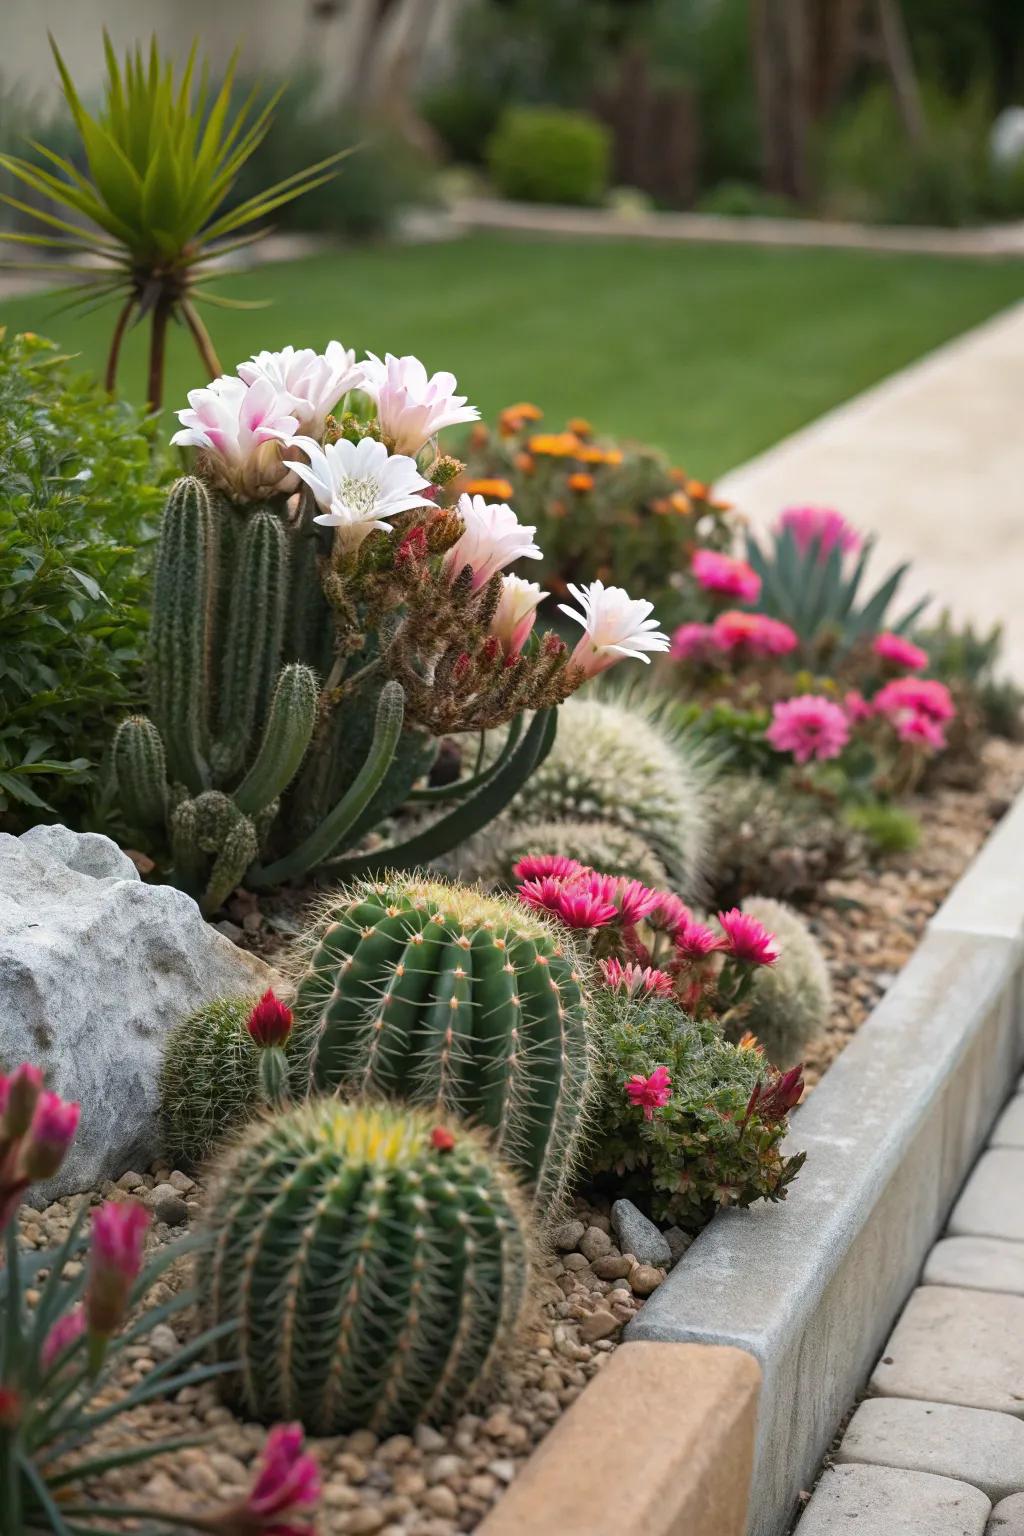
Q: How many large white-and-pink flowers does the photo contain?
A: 7